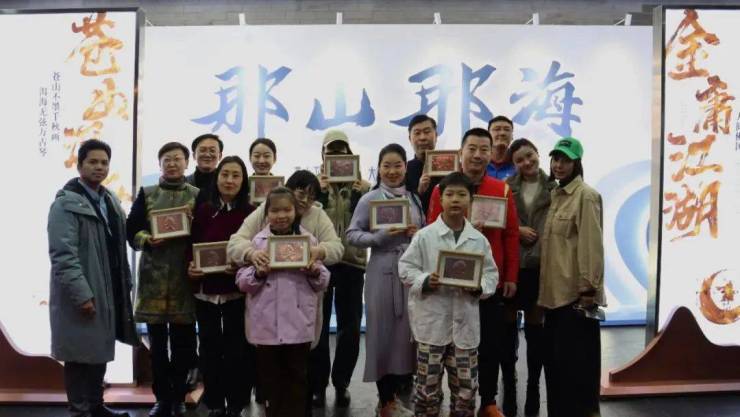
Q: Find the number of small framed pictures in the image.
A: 9